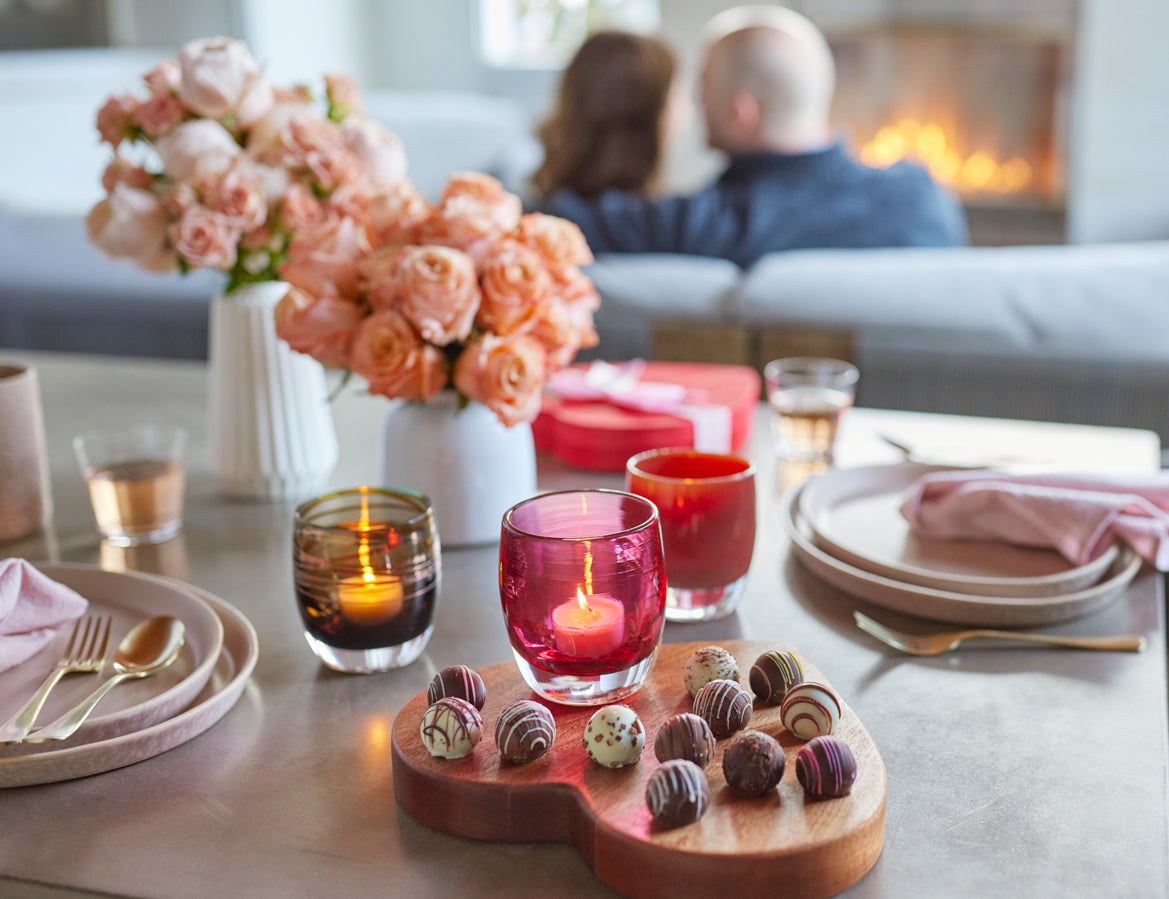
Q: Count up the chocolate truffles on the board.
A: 12